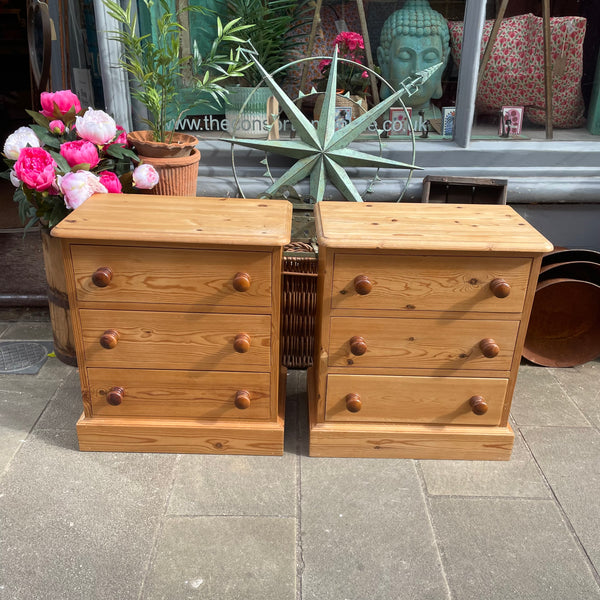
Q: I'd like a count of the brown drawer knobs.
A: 12